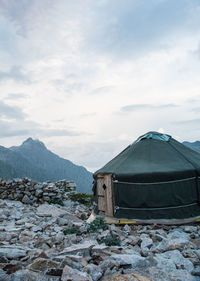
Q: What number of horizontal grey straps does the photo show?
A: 2